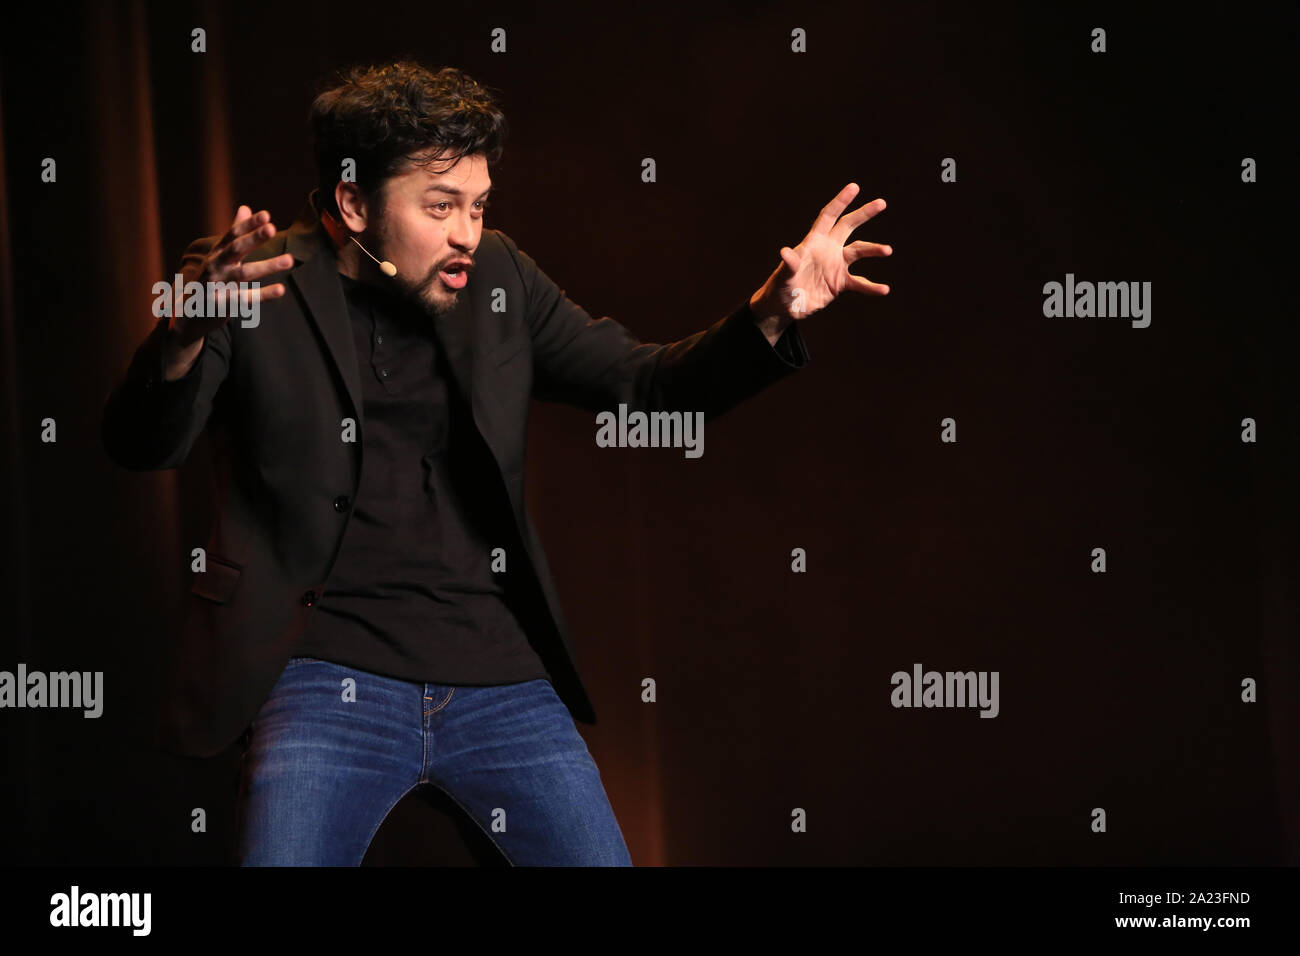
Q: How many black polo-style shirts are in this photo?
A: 1